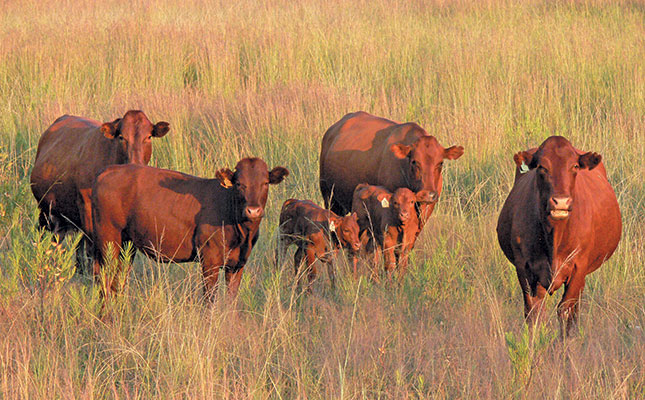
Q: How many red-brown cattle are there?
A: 6